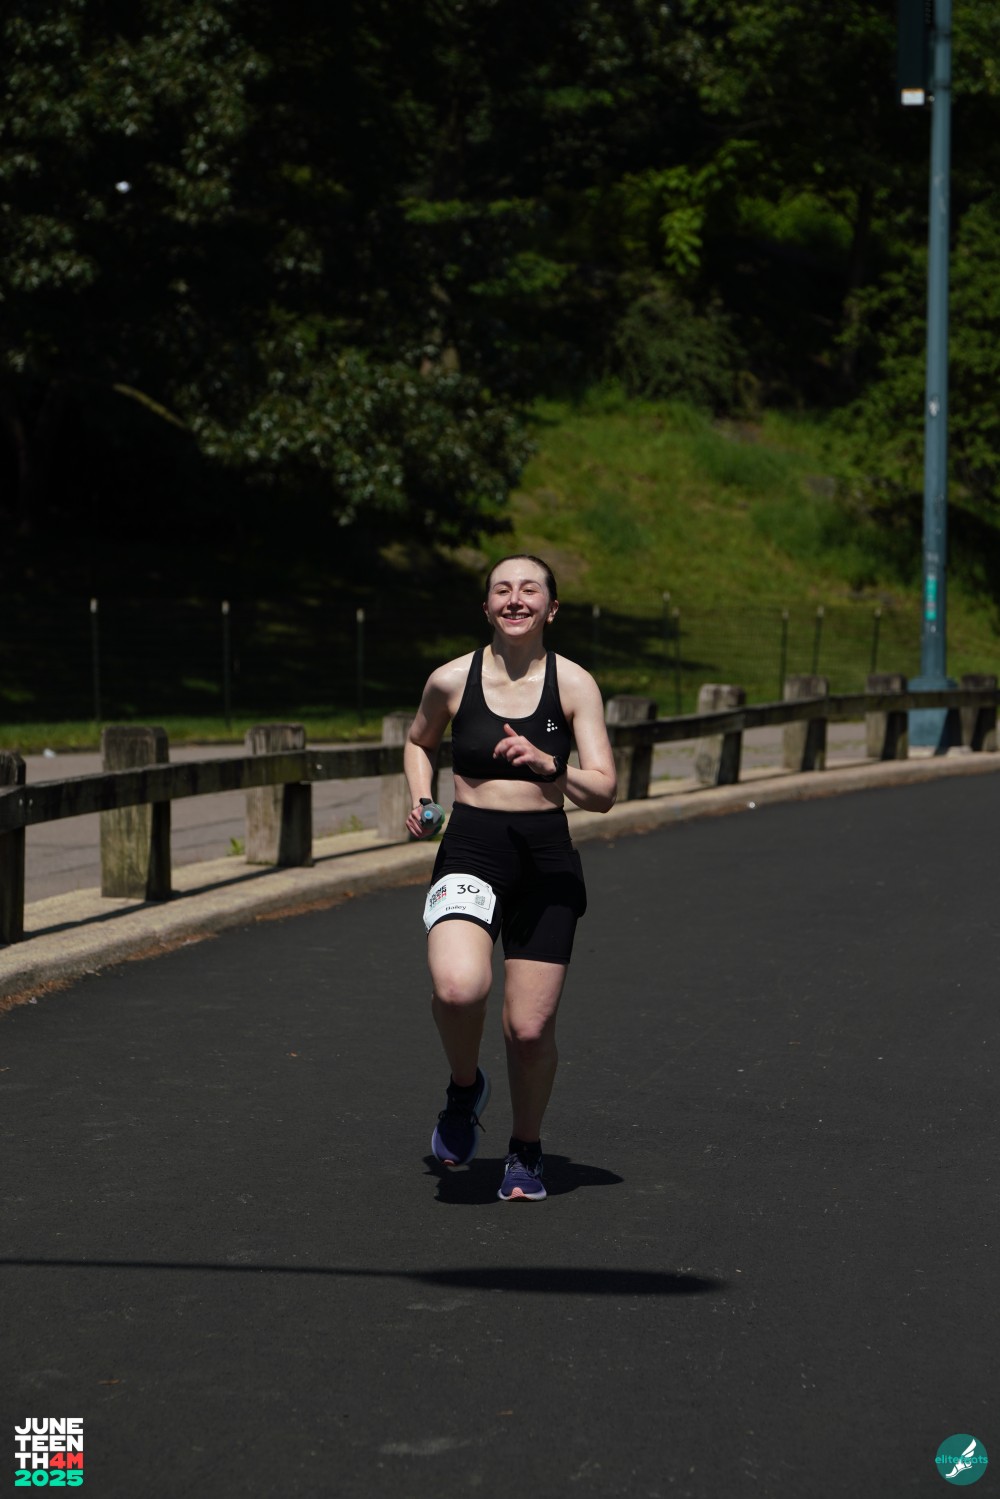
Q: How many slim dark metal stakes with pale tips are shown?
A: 9